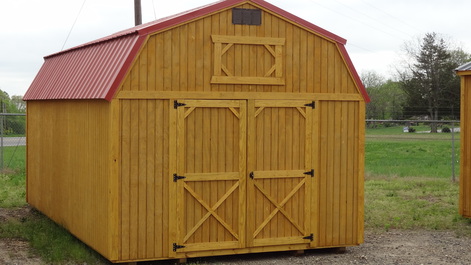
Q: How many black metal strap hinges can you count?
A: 6